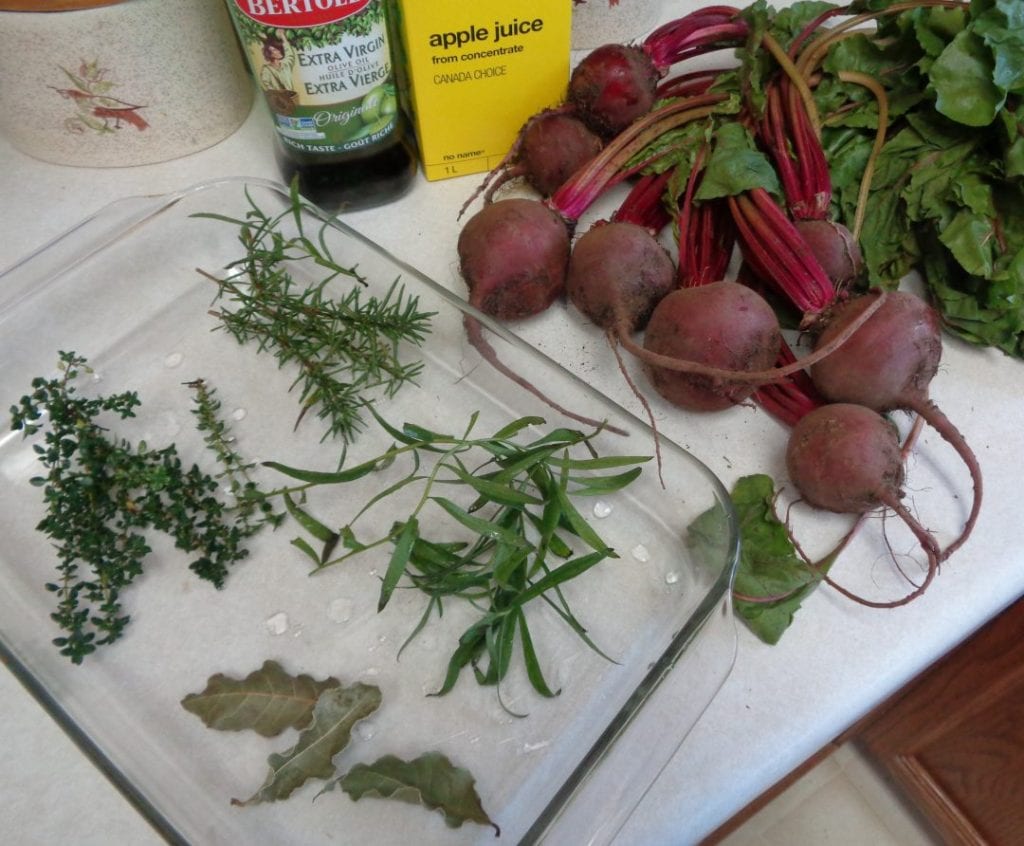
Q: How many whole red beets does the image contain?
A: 8